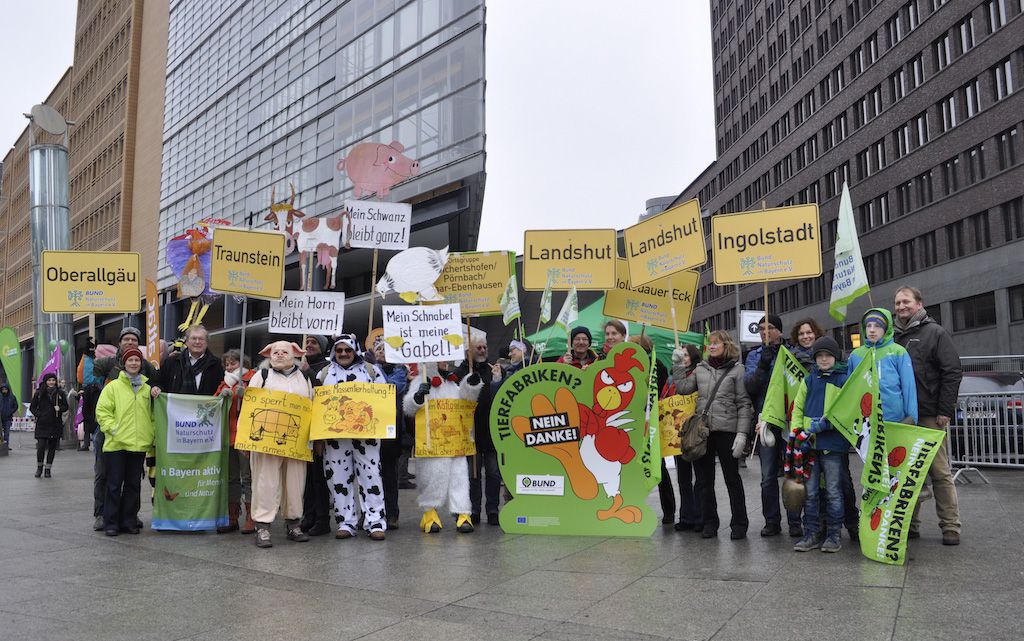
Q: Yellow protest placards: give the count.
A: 11